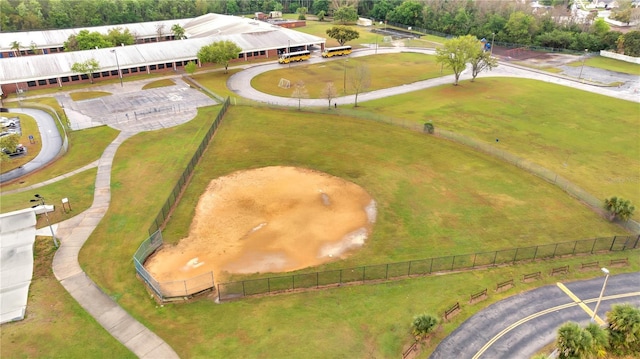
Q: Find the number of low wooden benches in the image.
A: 8